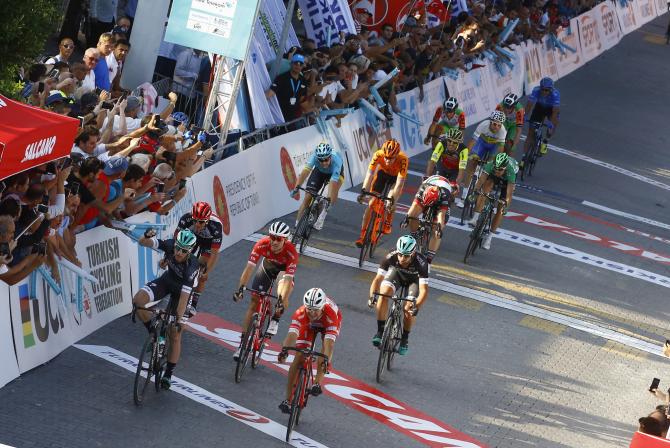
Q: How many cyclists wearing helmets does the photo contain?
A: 14